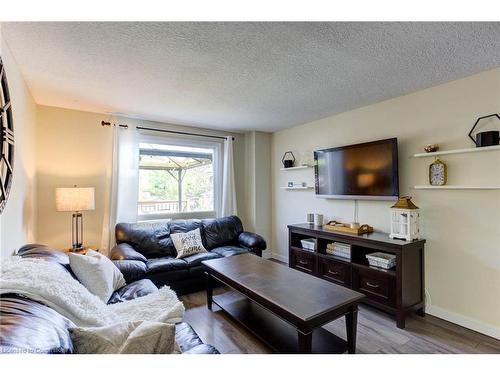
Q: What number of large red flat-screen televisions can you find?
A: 0